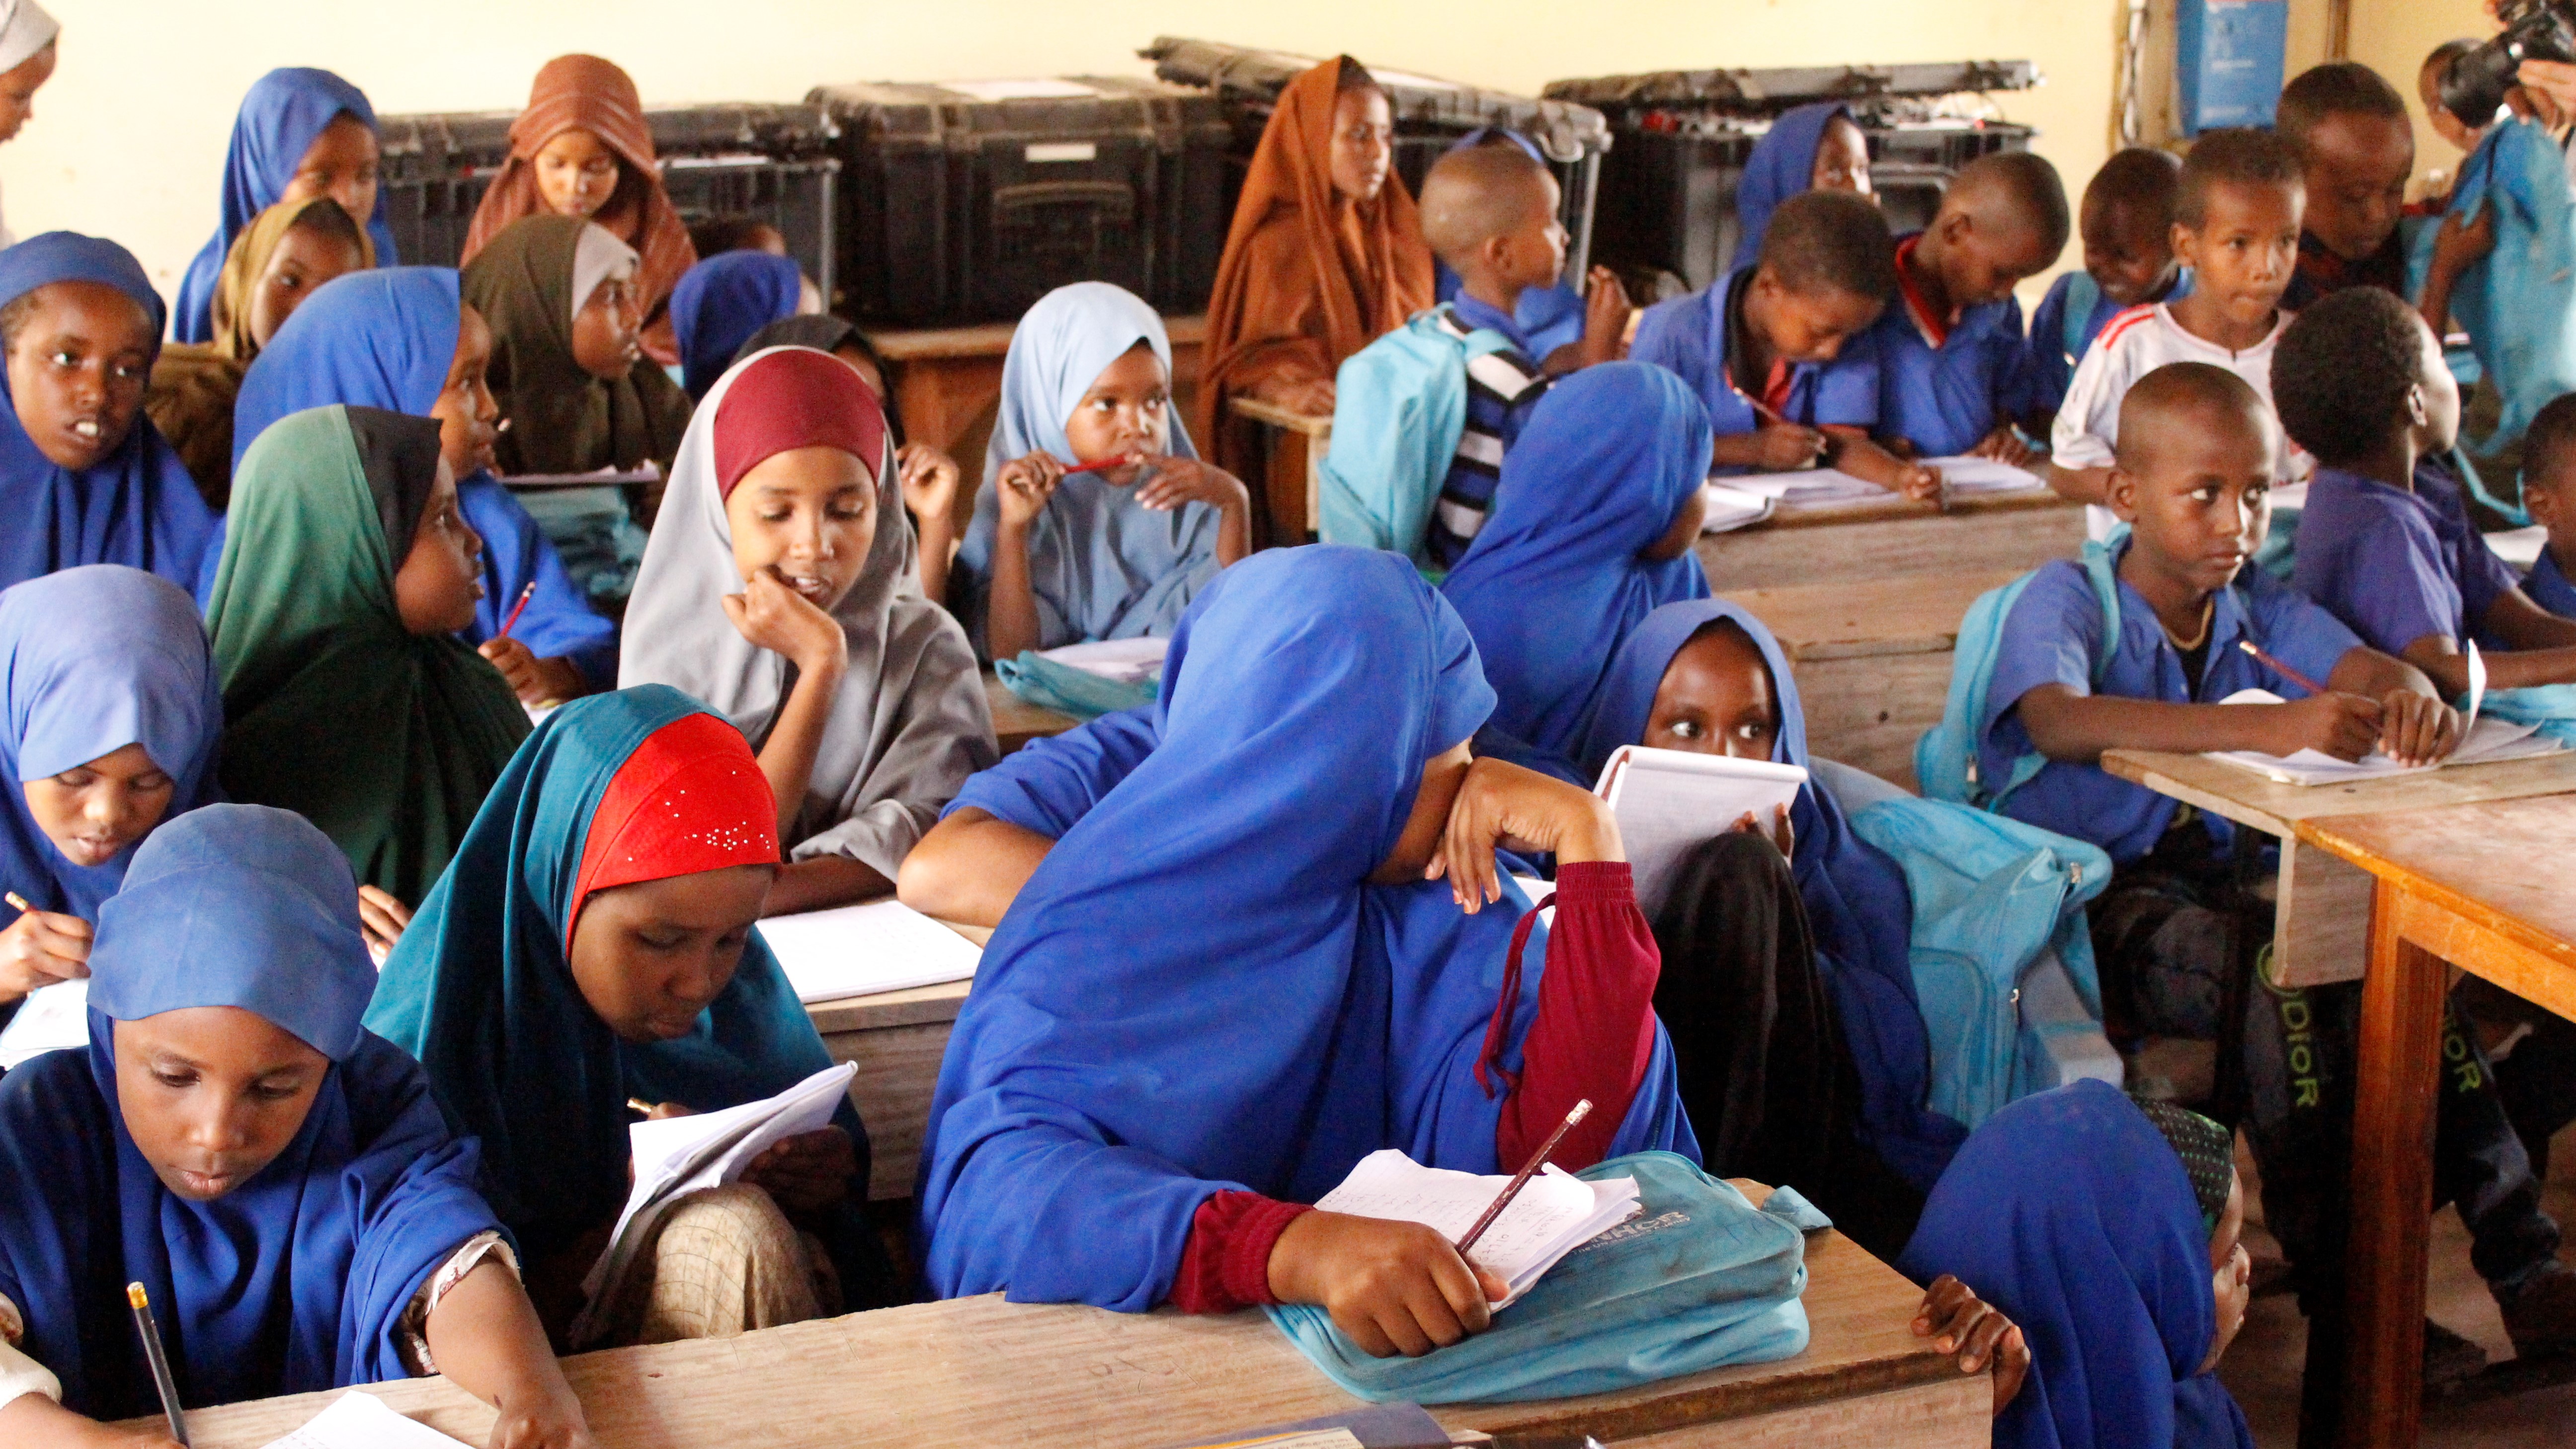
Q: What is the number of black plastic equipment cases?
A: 4